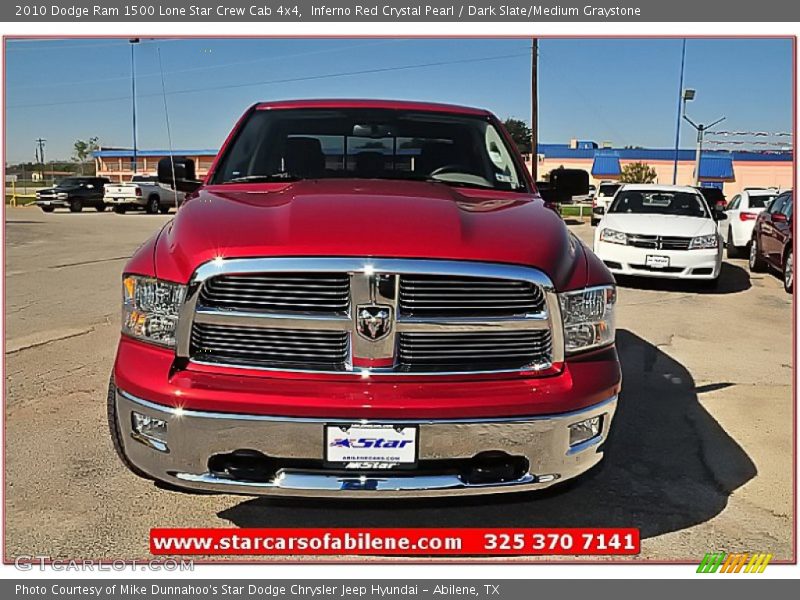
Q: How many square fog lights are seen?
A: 2